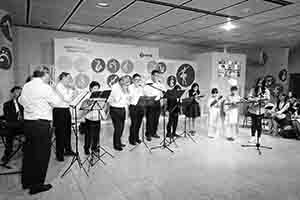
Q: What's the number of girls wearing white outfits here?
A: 2